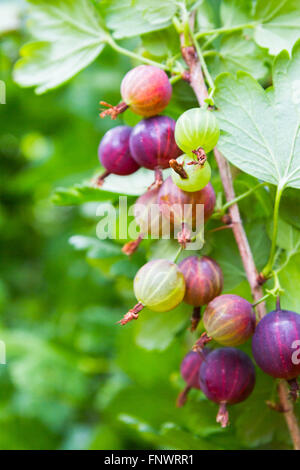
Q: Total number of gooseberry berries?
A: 13